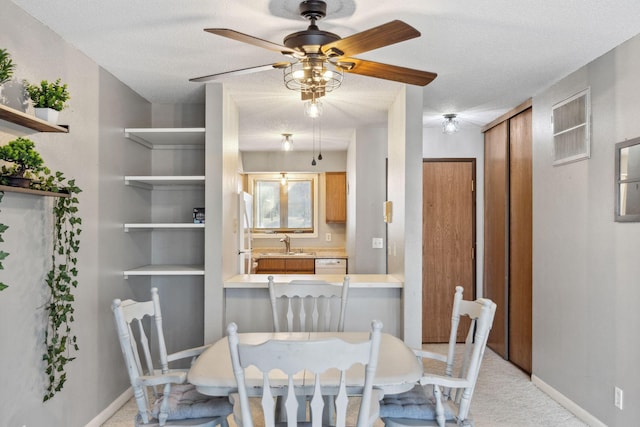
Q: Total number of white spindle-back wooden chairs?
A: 4